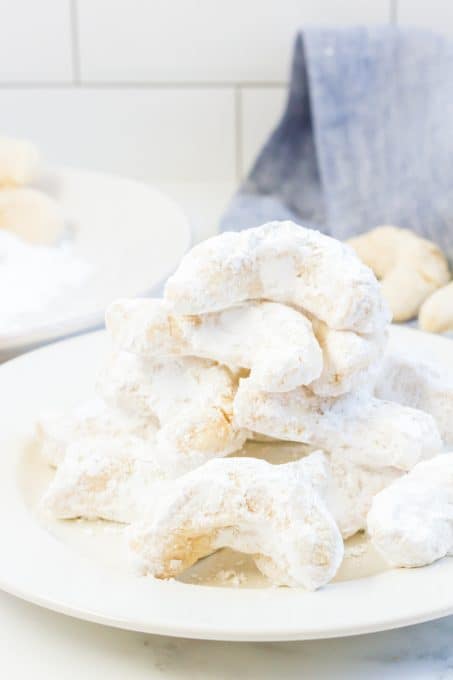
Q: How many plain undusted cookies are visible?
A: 4